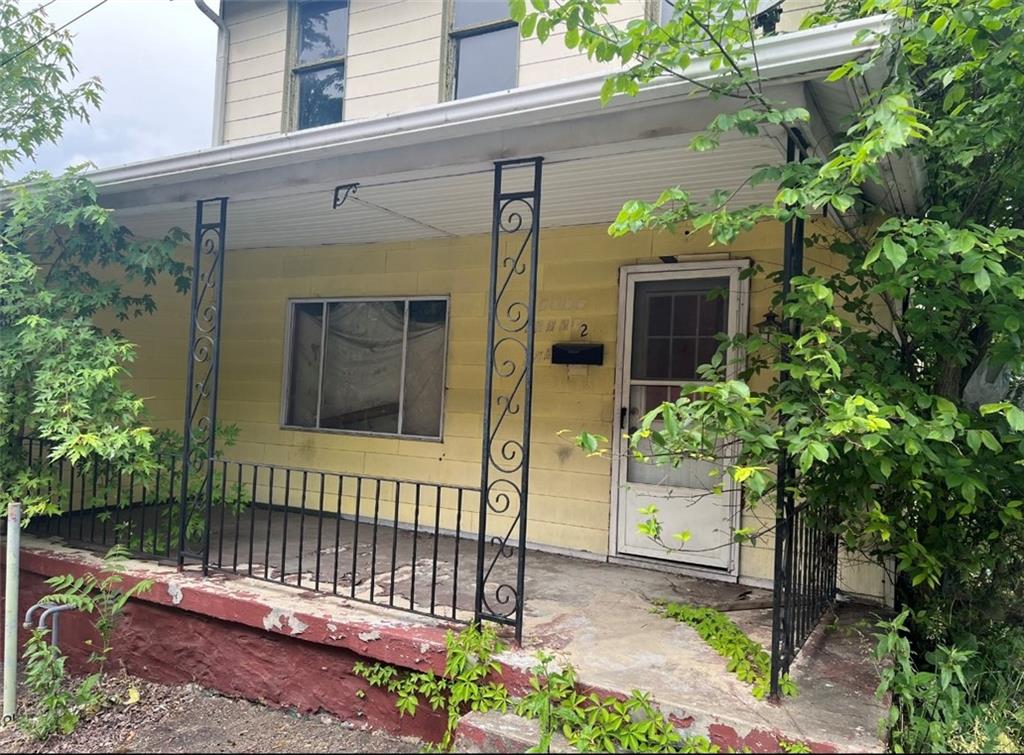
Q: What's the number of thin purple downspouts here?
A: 0